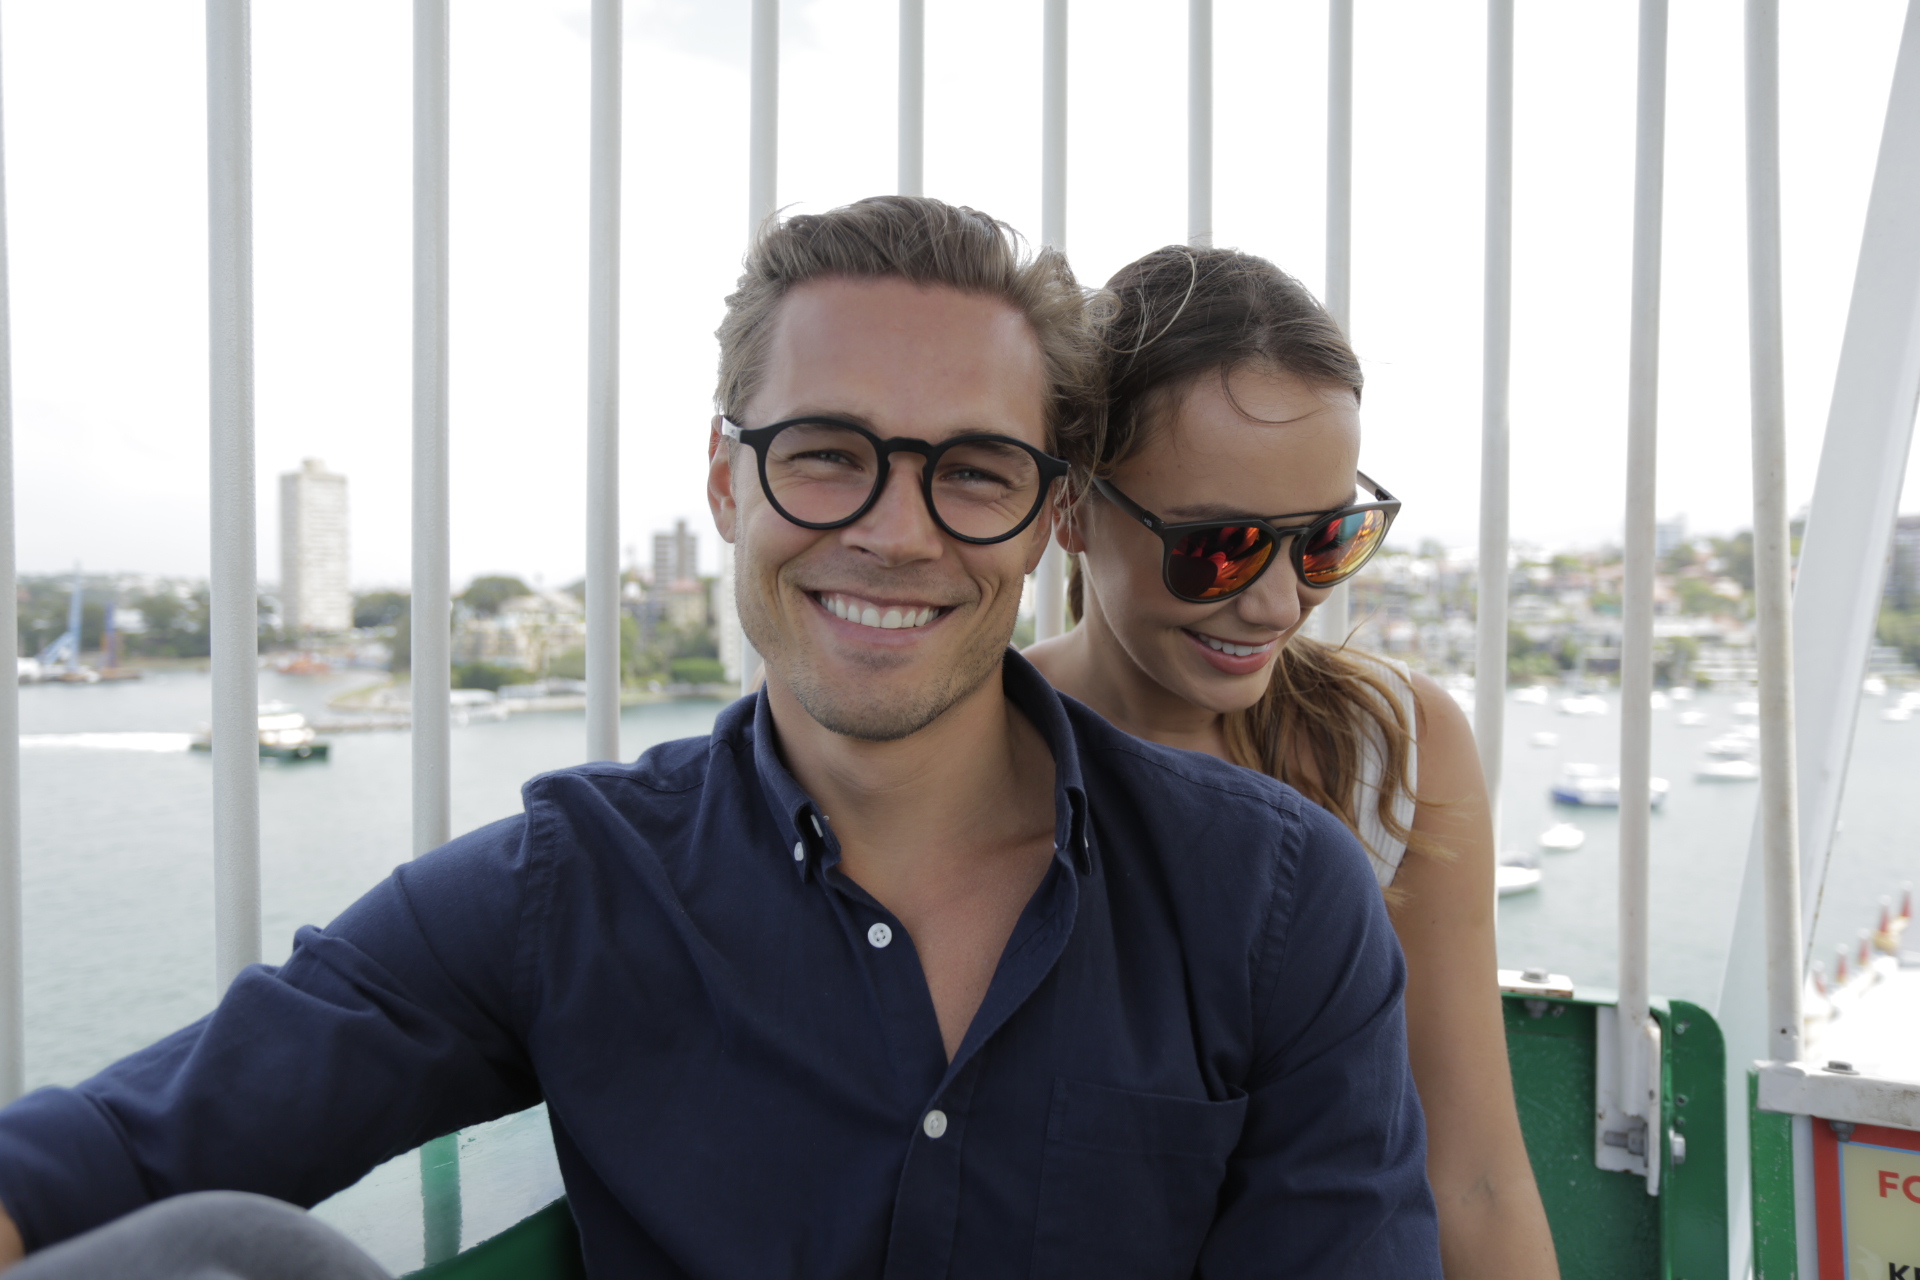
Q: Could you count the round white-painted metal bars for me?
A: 12